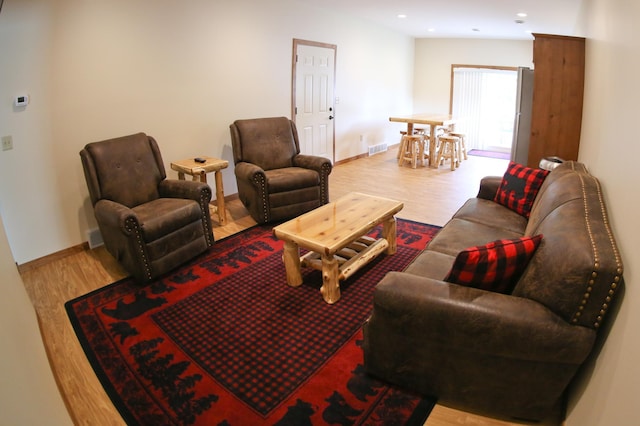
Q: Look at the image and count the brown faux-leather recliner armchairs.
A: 2